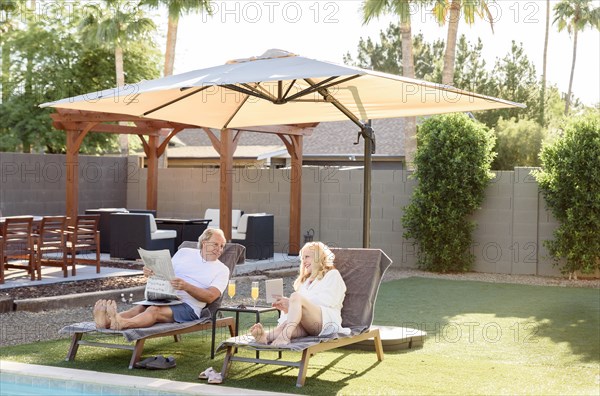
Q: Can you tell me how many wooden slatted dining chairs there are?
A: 3